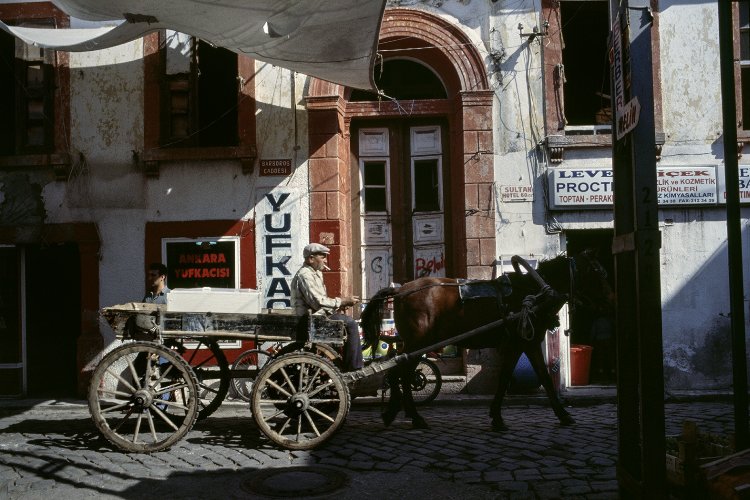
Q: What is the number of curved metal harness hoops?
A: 1